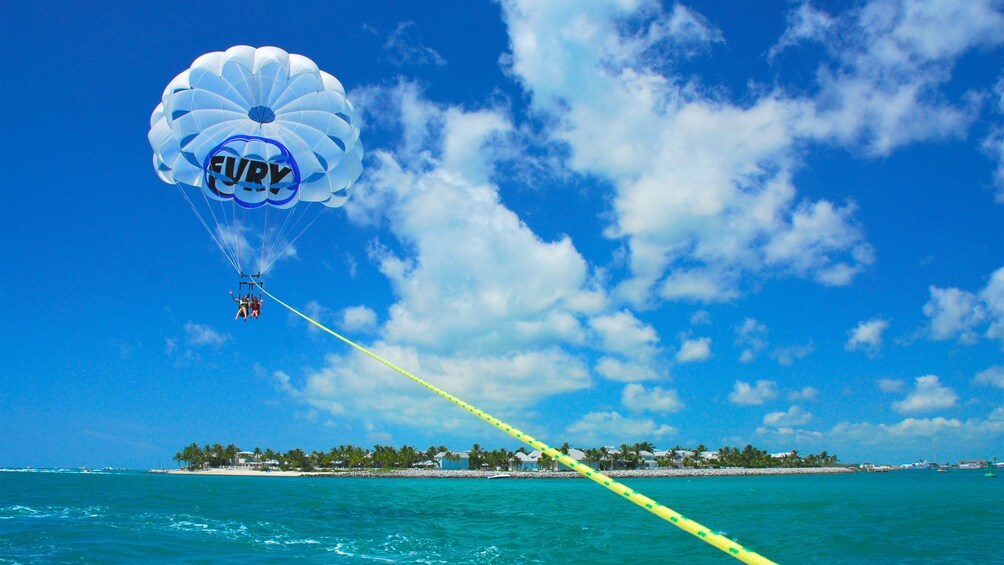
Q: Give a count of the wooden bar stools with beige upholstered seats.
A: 0